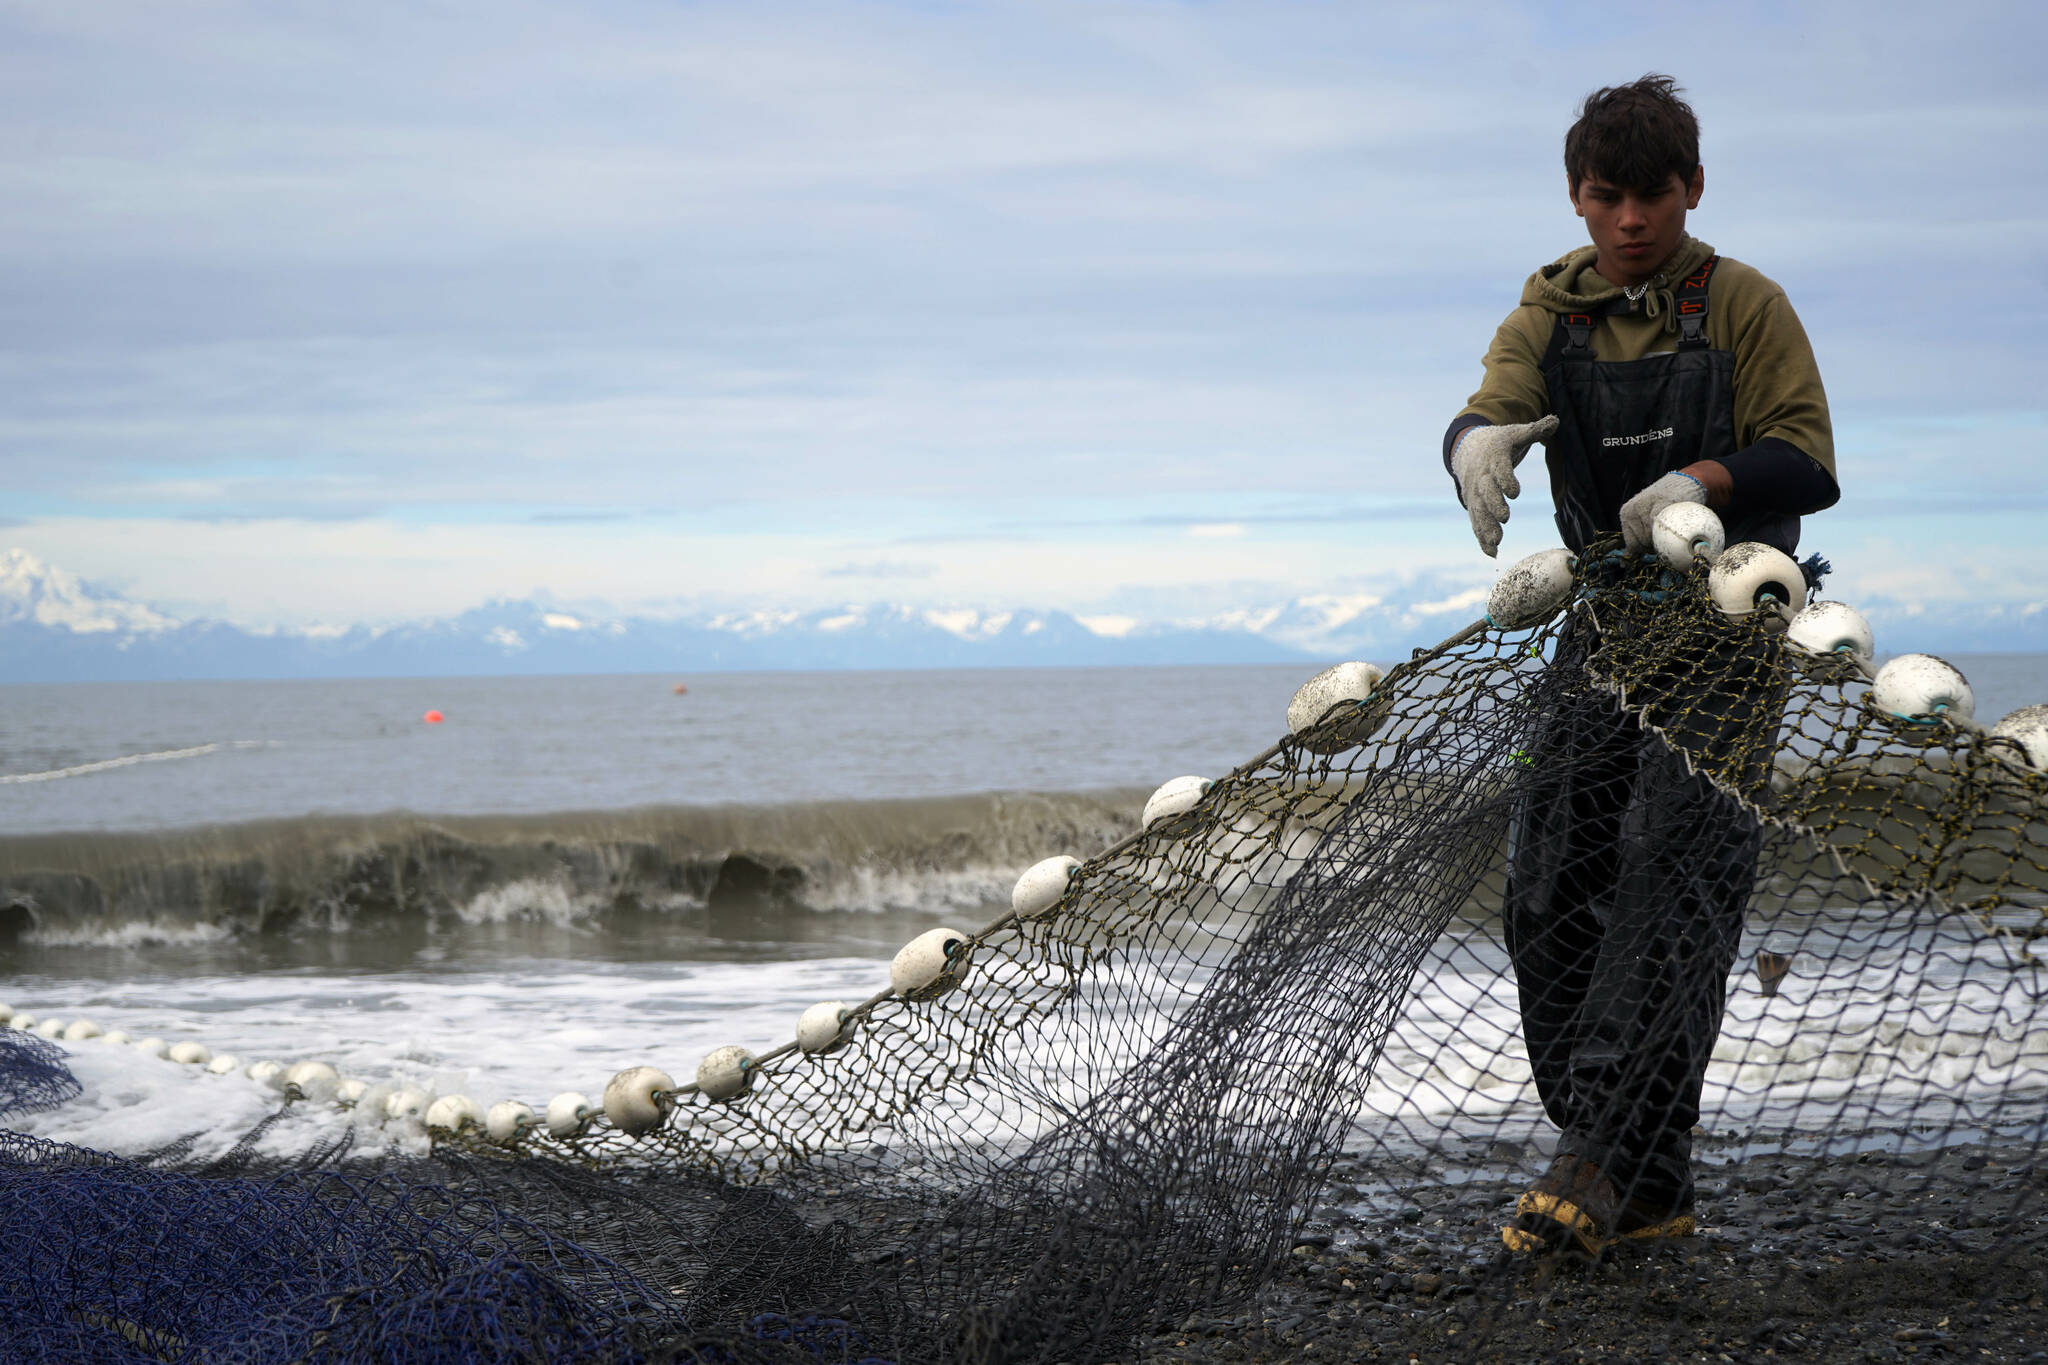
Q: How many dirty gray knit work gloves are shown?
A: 2